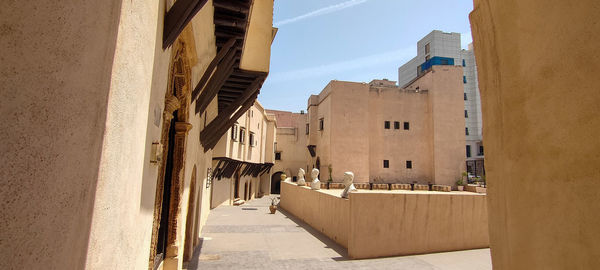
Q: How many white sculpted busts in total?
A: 3